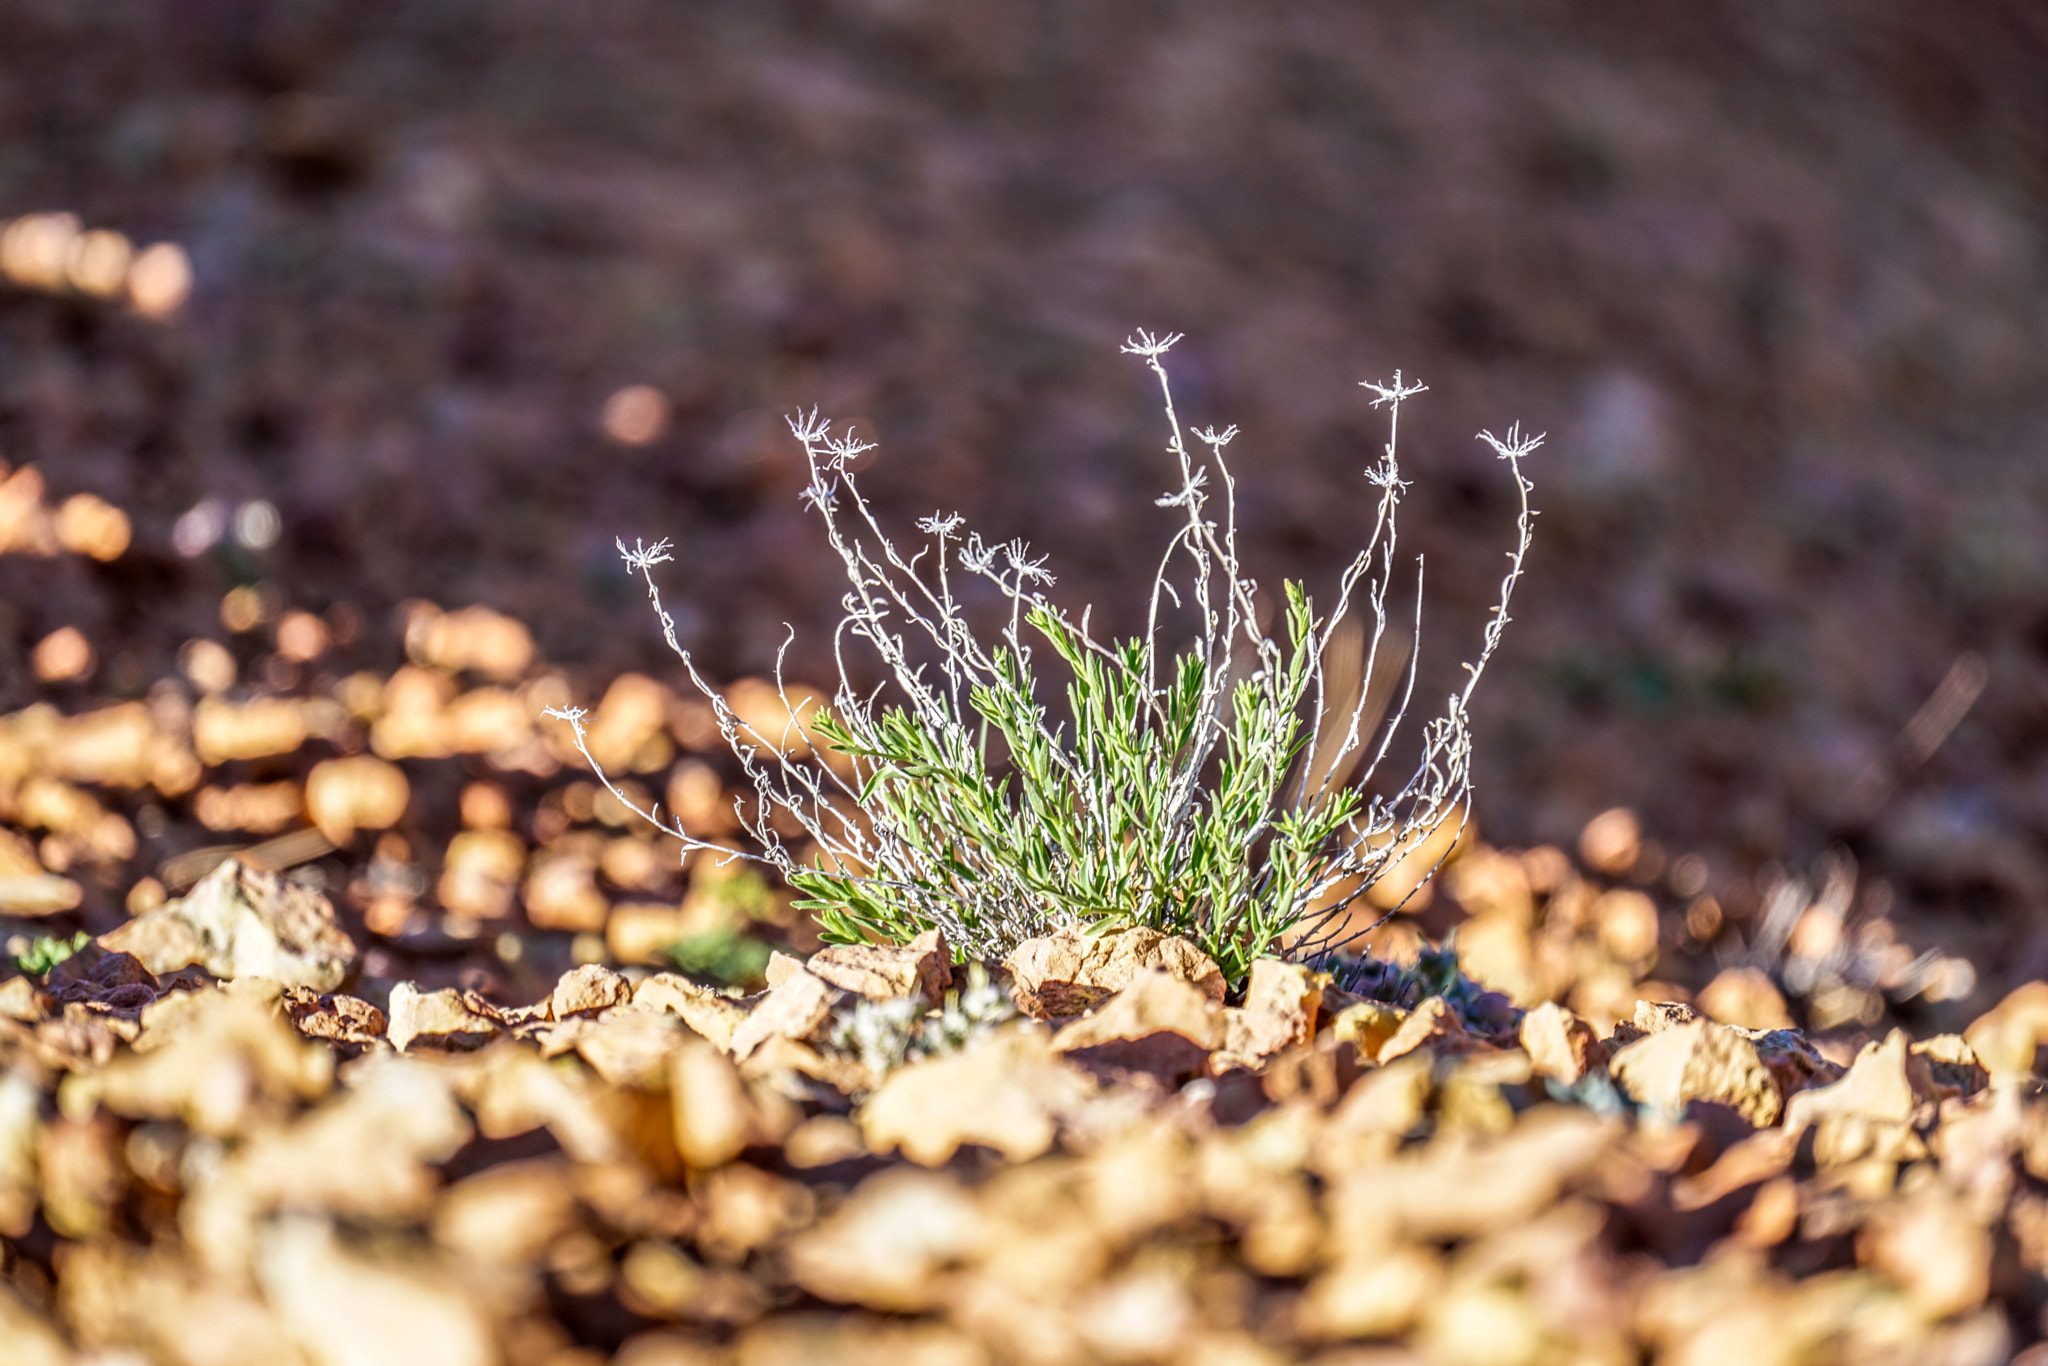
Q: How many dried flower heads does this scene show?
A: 14